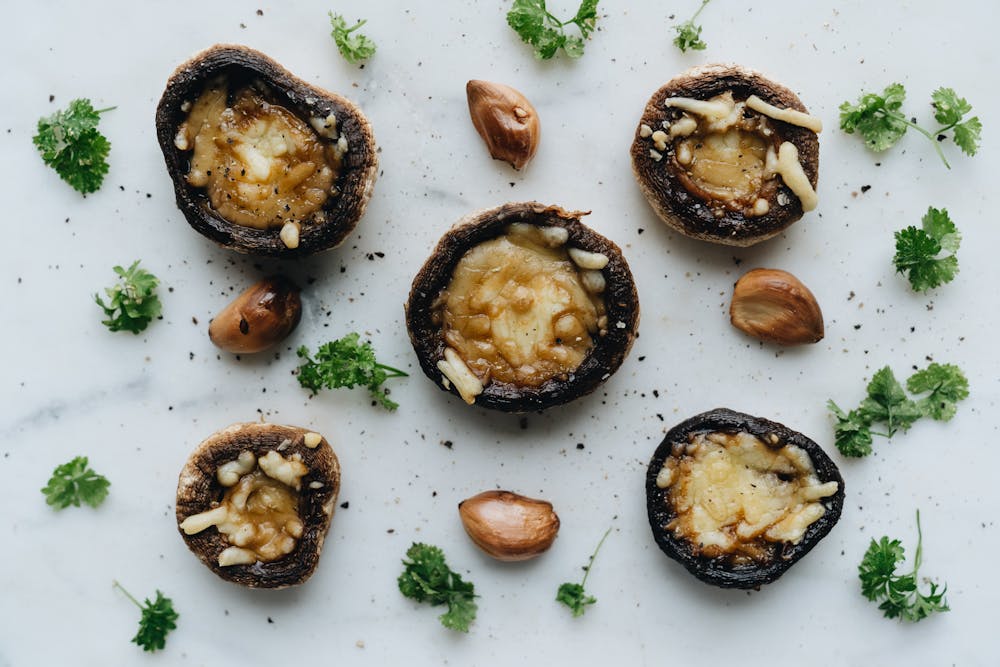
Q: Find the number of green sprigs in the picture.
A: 14